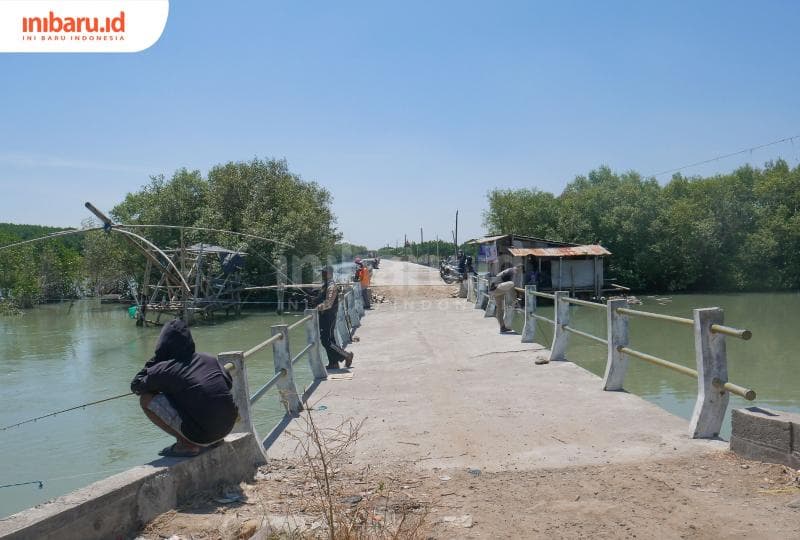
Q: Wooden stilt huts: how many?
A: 2